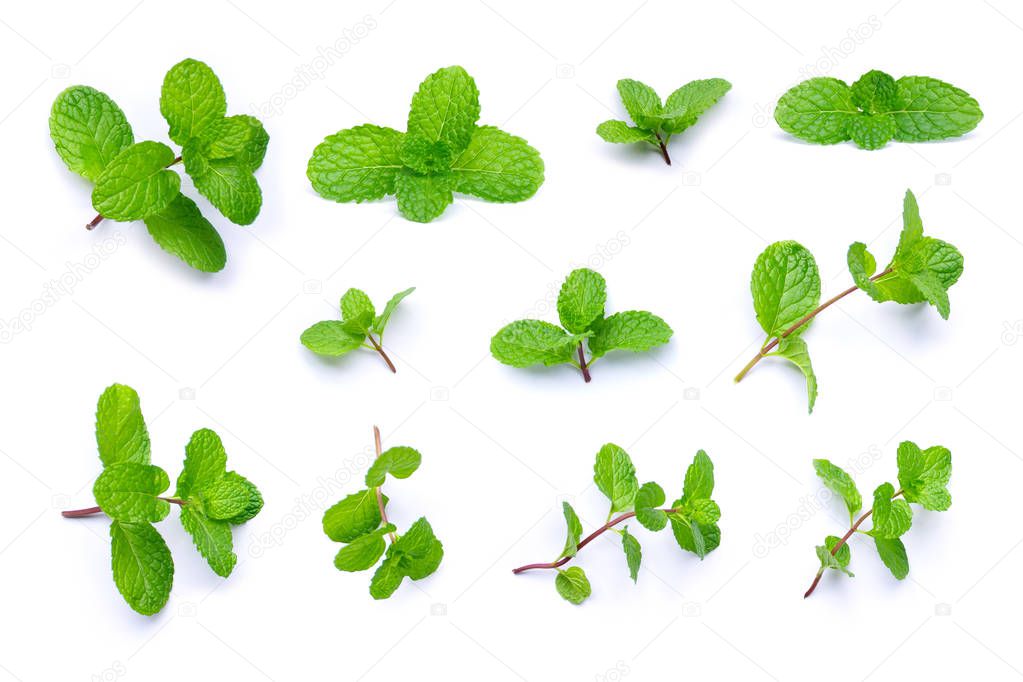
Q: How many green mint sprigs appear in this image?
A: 11